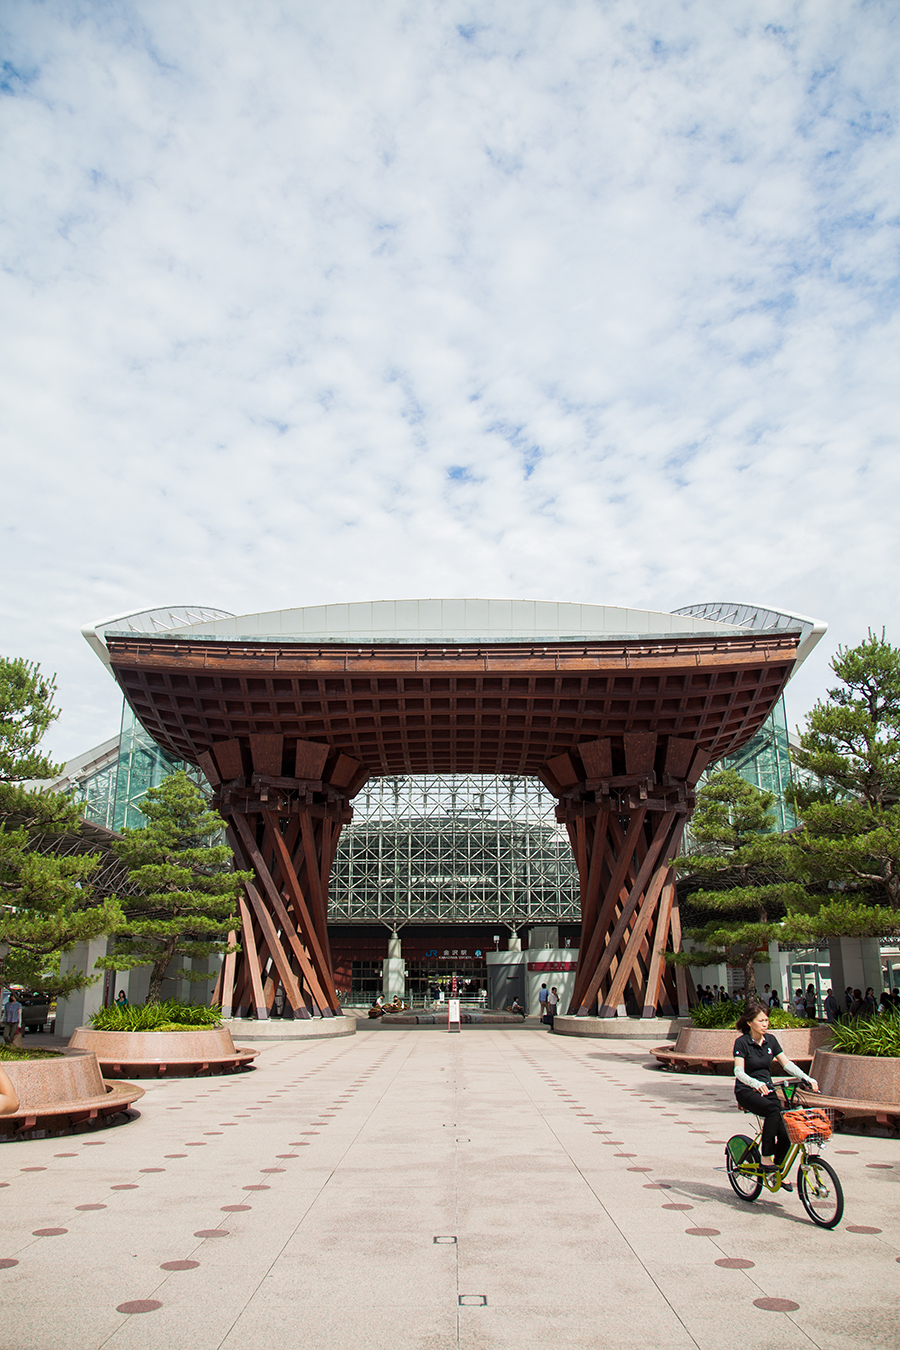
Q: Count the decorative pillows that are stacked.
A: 0